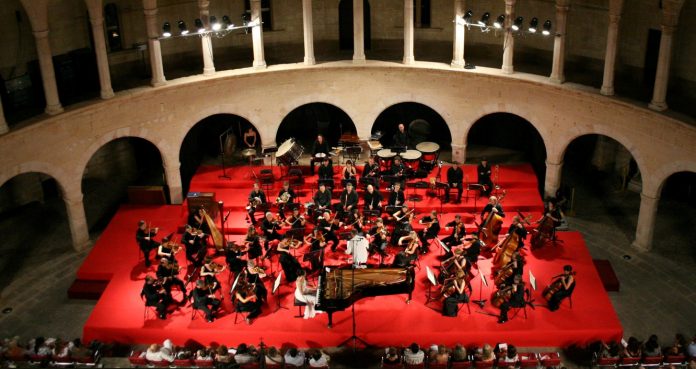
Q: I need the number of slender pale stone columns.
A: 14